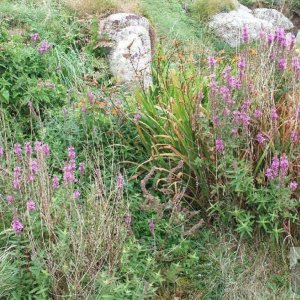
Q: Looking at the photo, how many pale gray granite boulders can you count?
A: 3